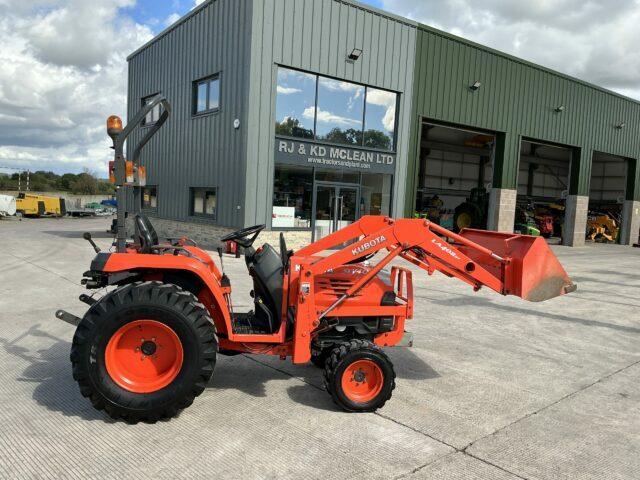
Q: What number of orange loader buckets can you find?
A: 1